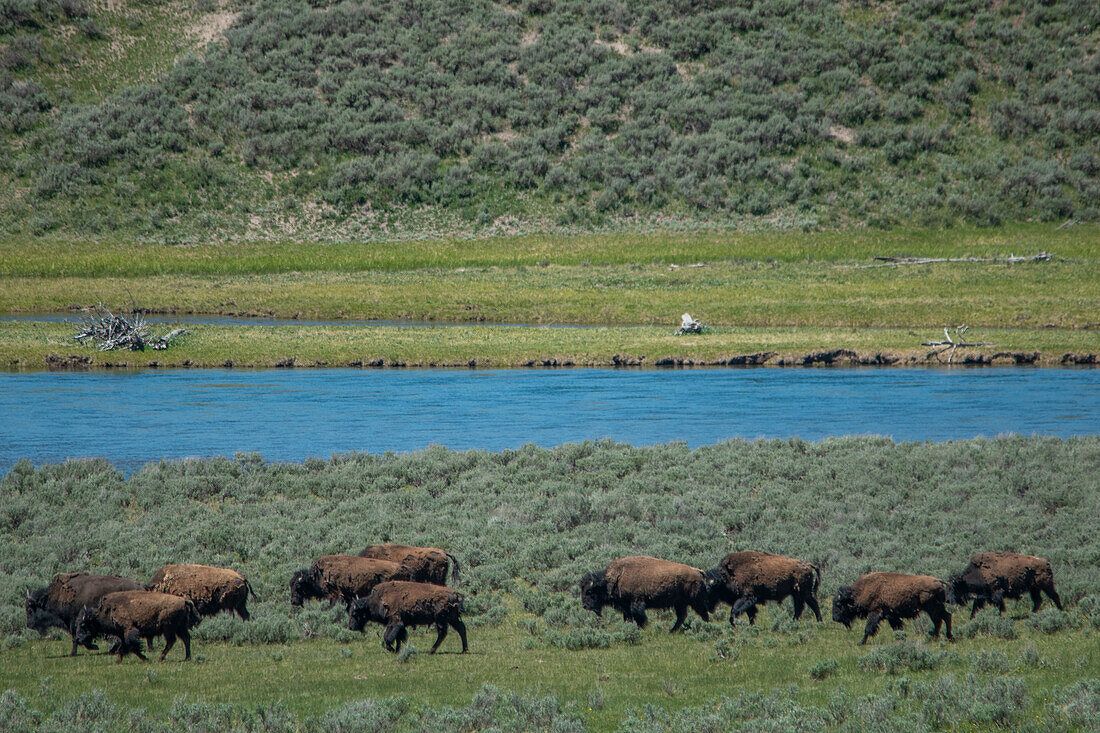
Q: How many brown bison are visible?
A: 10